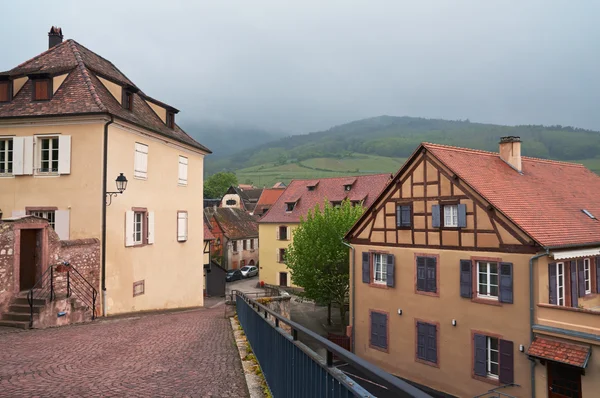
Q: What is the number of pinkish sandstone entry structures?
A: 1